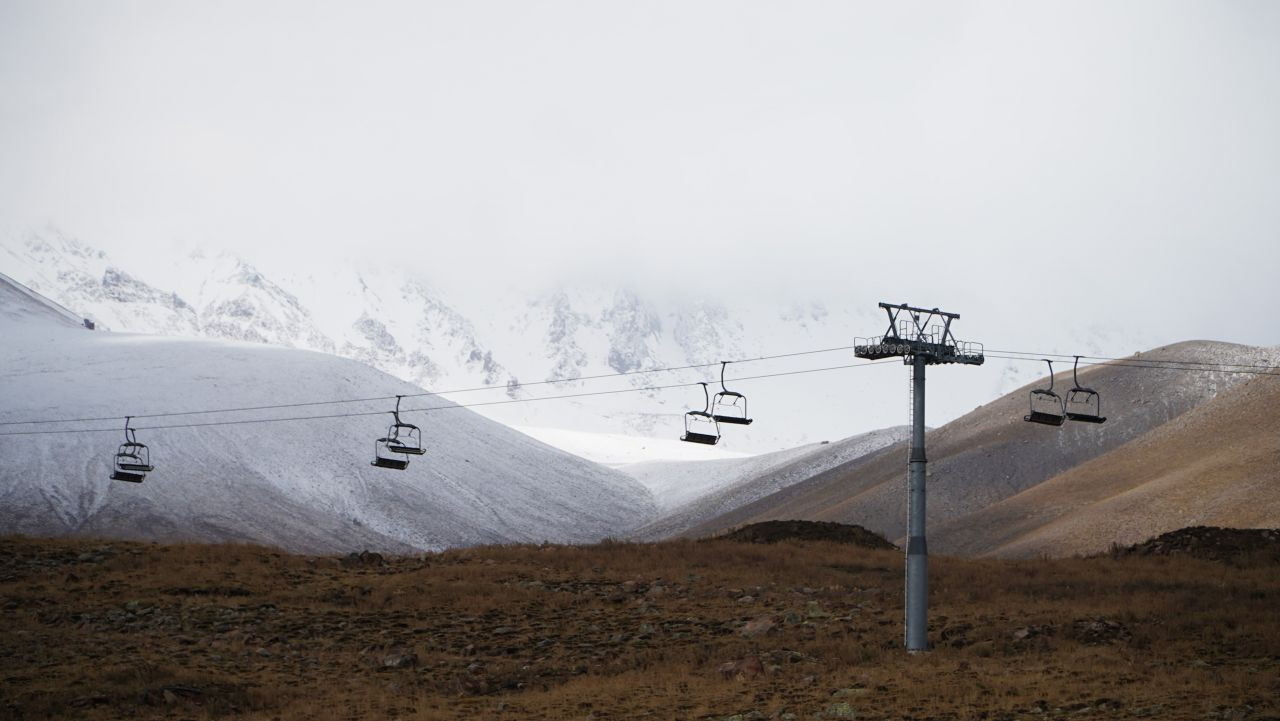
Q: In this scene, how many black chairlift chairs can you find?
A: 8